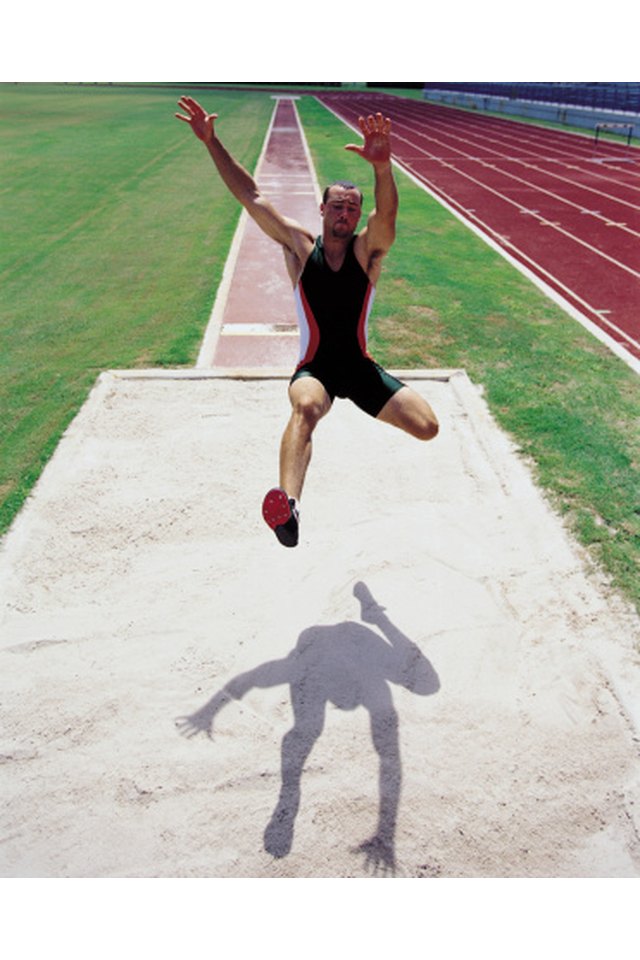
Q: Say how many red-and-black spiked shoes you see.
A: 1